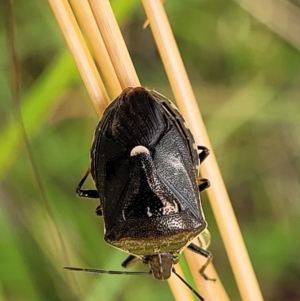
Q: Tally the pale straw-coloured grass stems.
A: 4